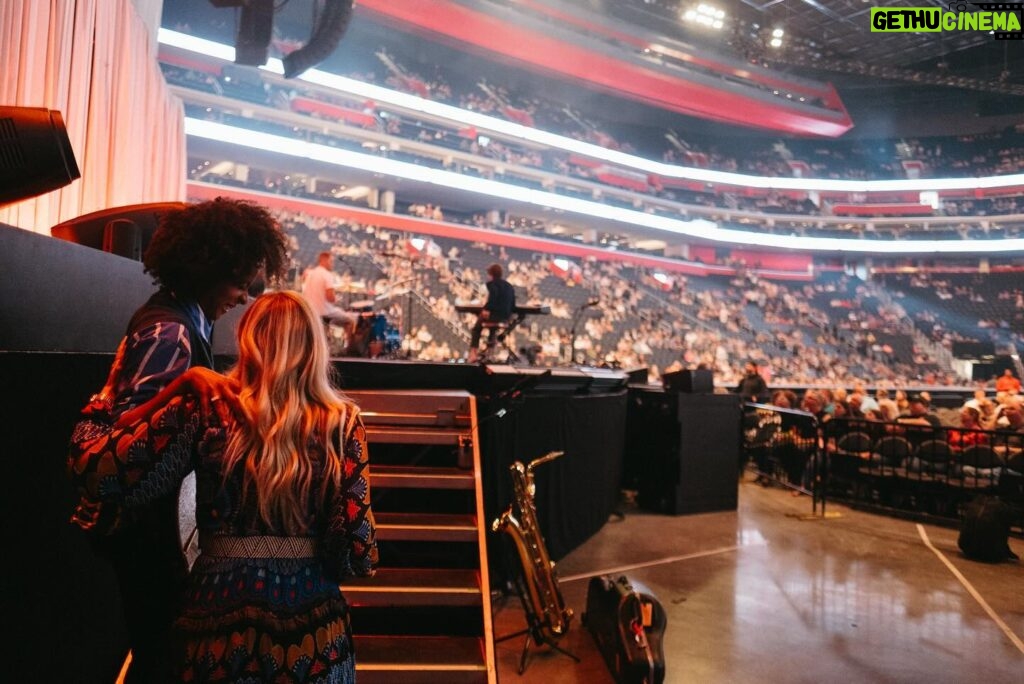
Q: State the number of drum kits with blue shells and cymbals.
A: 1